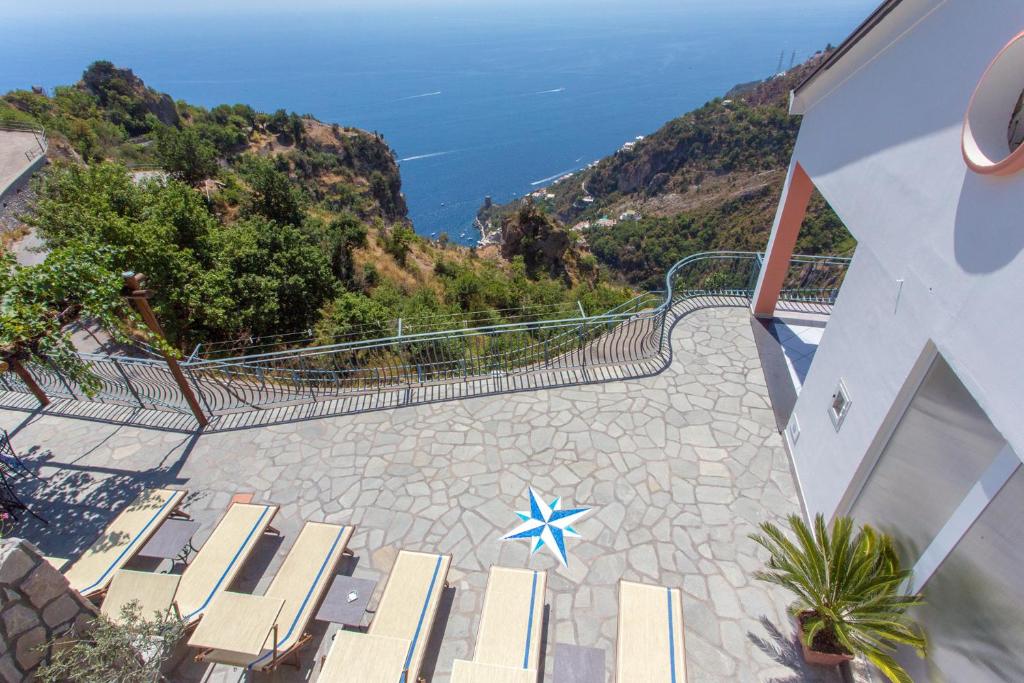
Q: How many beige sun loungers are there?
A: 6